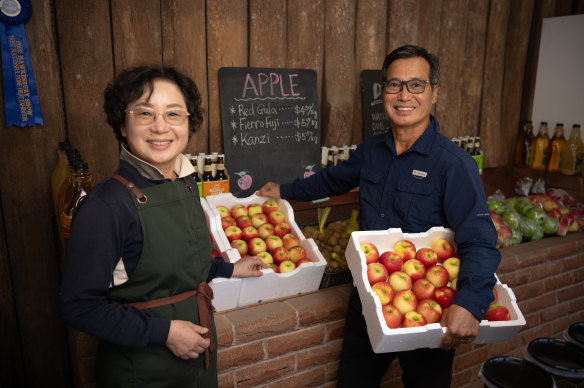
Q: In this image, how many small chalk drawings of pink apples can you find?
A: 2